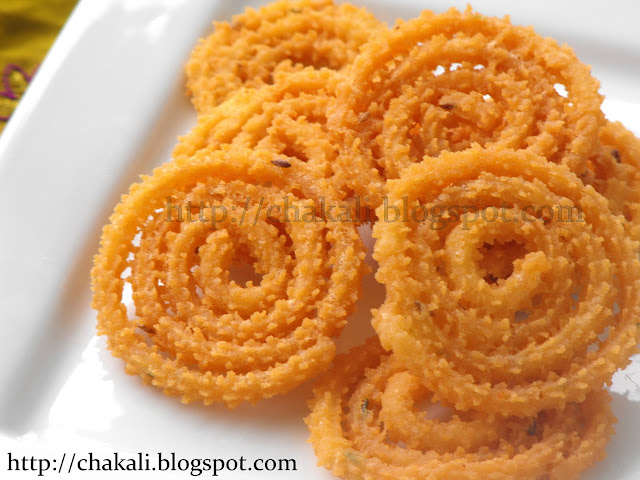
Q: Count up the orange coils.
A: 7